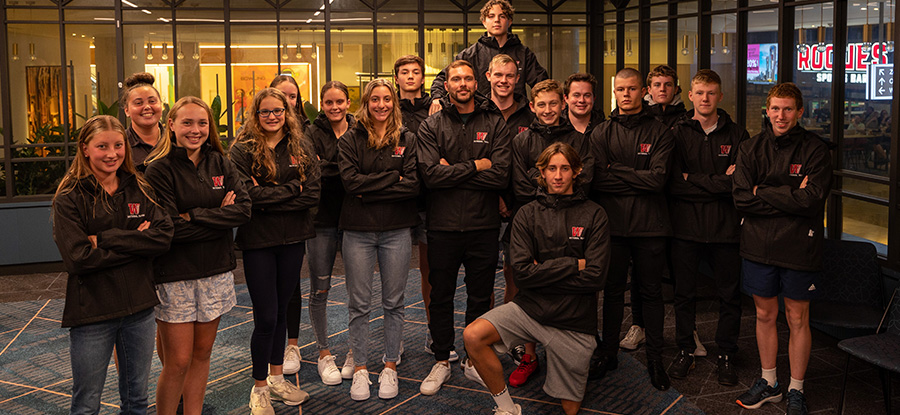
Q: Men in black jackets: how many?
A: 11